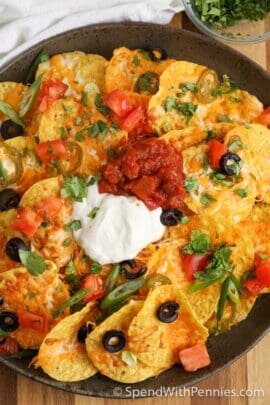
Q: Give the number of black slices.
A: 11